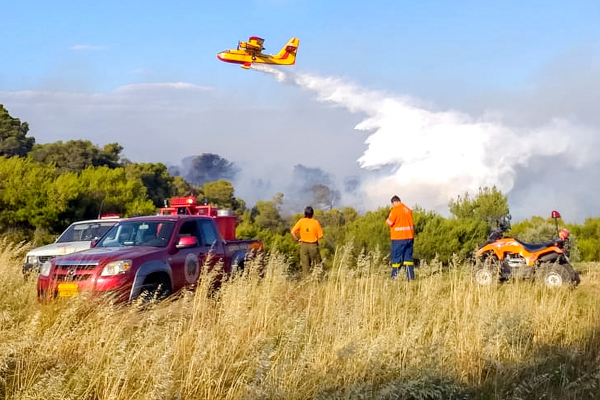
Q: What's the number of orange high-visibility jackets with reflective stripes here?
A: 1